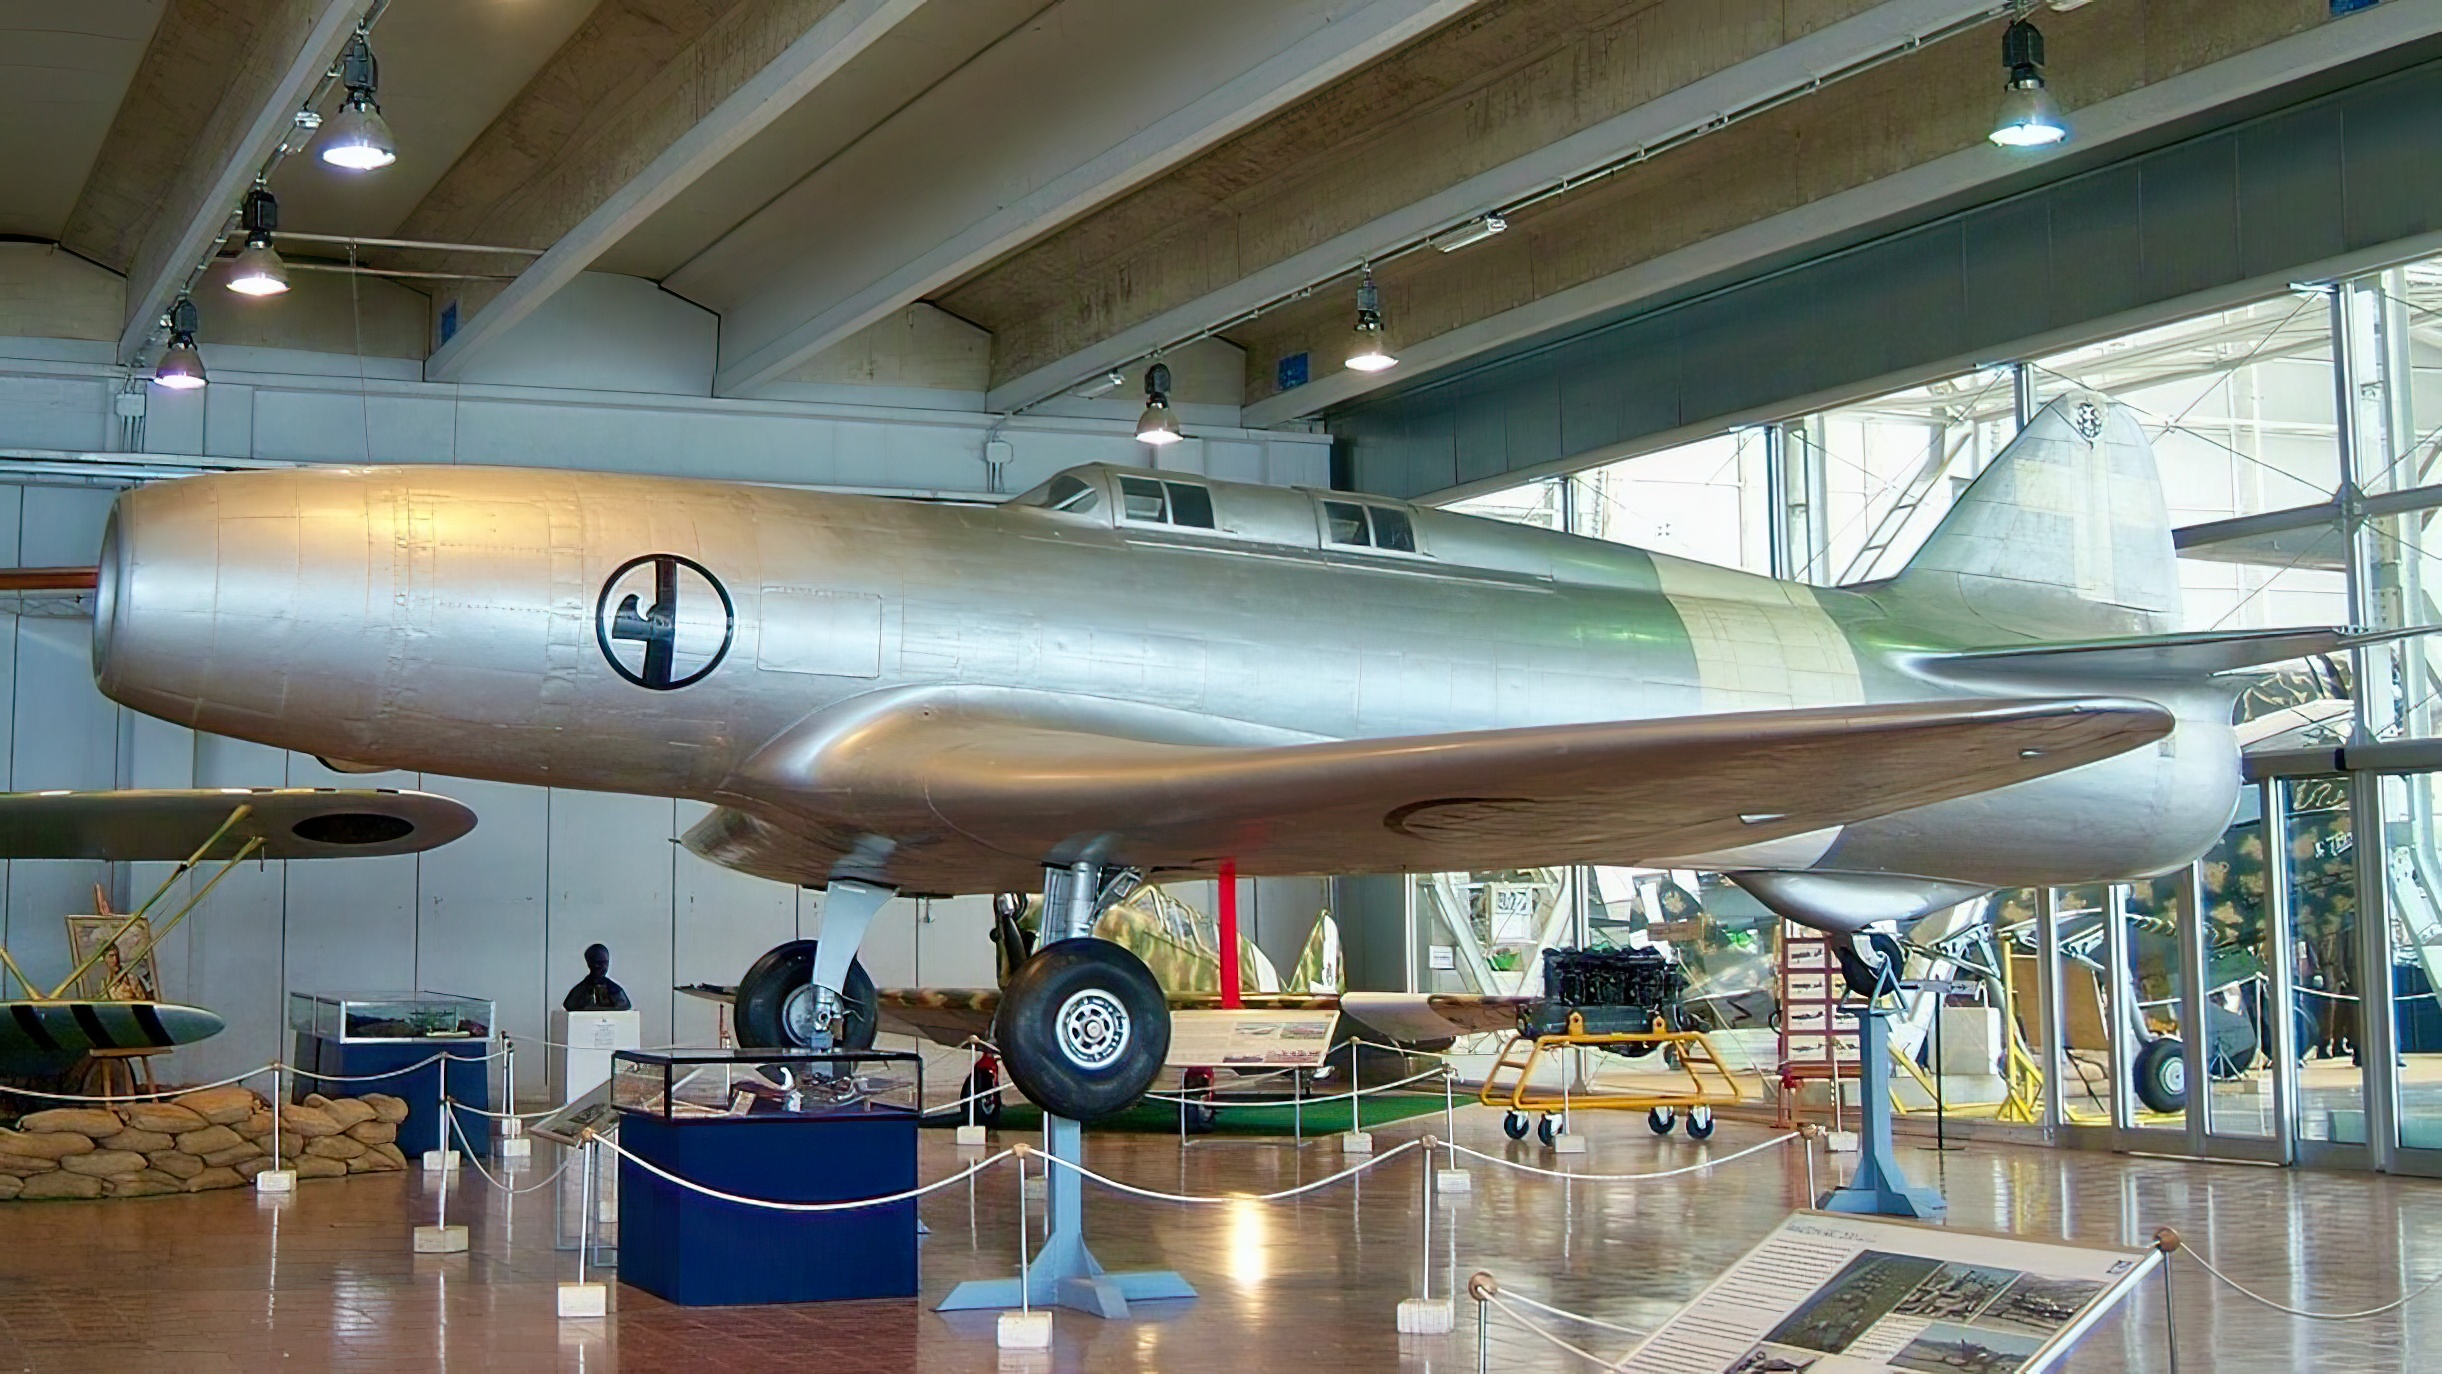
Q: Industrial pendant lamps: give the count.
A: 6